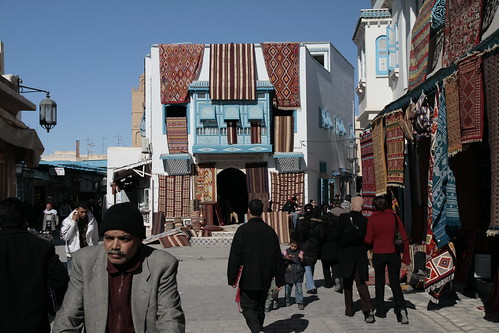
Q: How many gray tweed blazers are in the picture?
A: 1